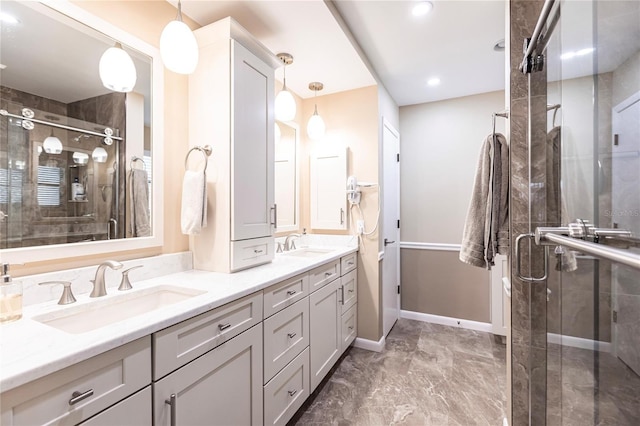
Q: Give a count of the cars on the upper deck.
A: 0